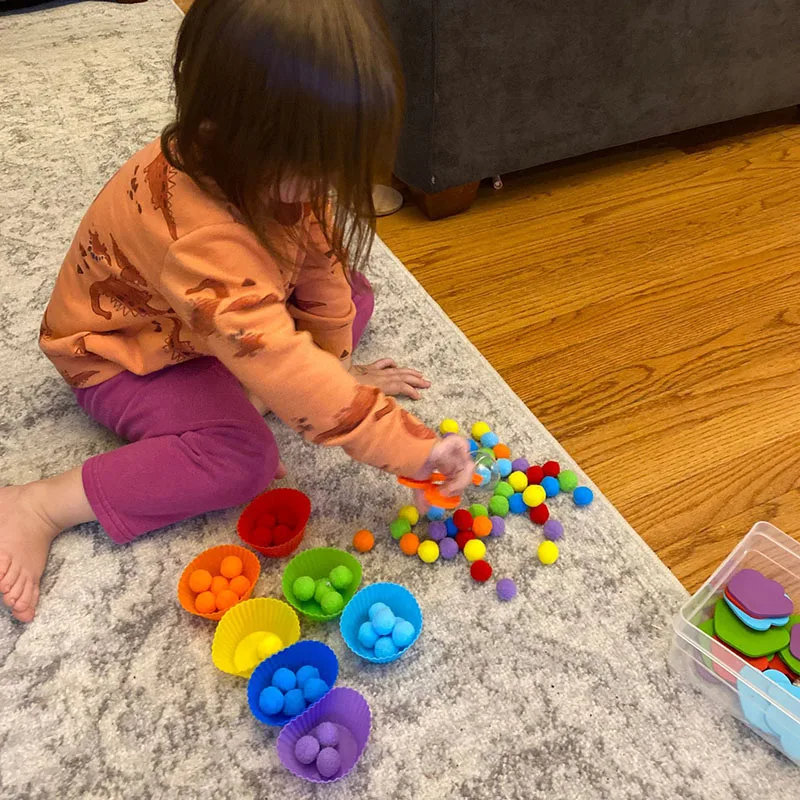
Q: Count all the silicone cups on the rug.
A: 7